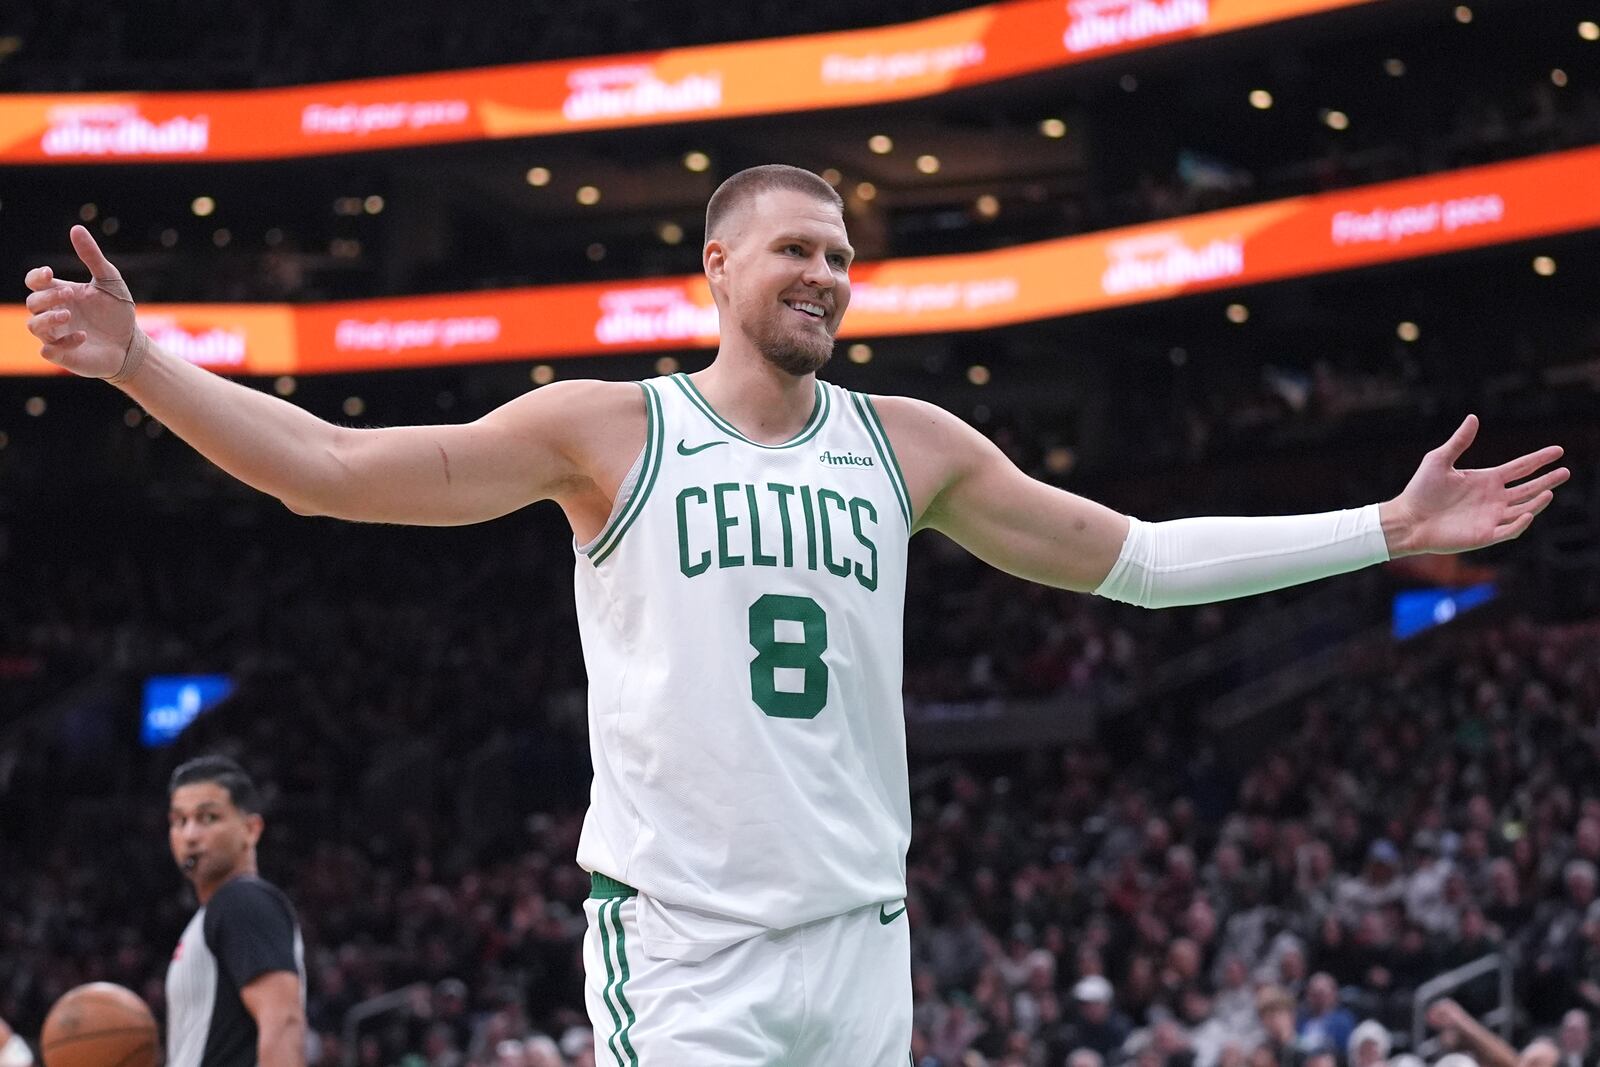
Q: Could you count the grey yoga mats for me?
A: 0